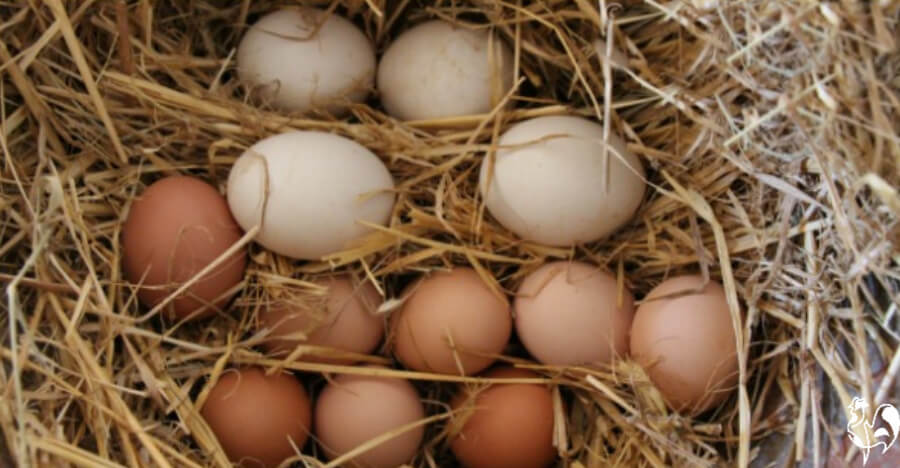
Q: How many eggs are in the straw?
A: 12